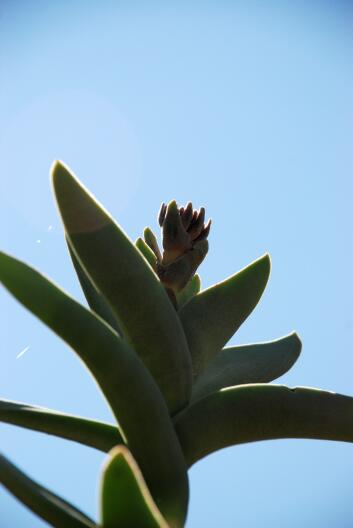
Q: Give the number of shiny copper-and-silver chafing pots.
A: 0